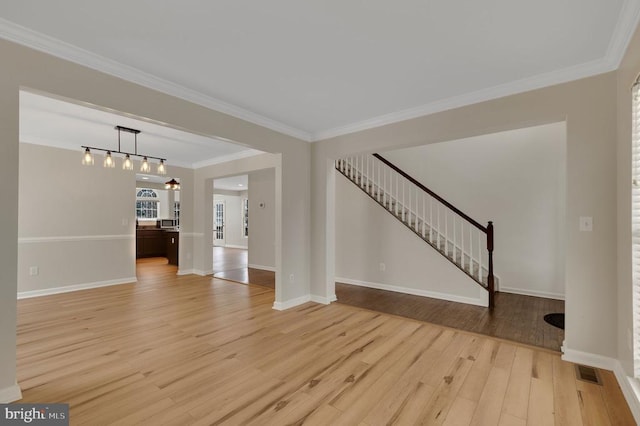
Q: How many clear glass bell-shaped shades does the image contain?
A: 5